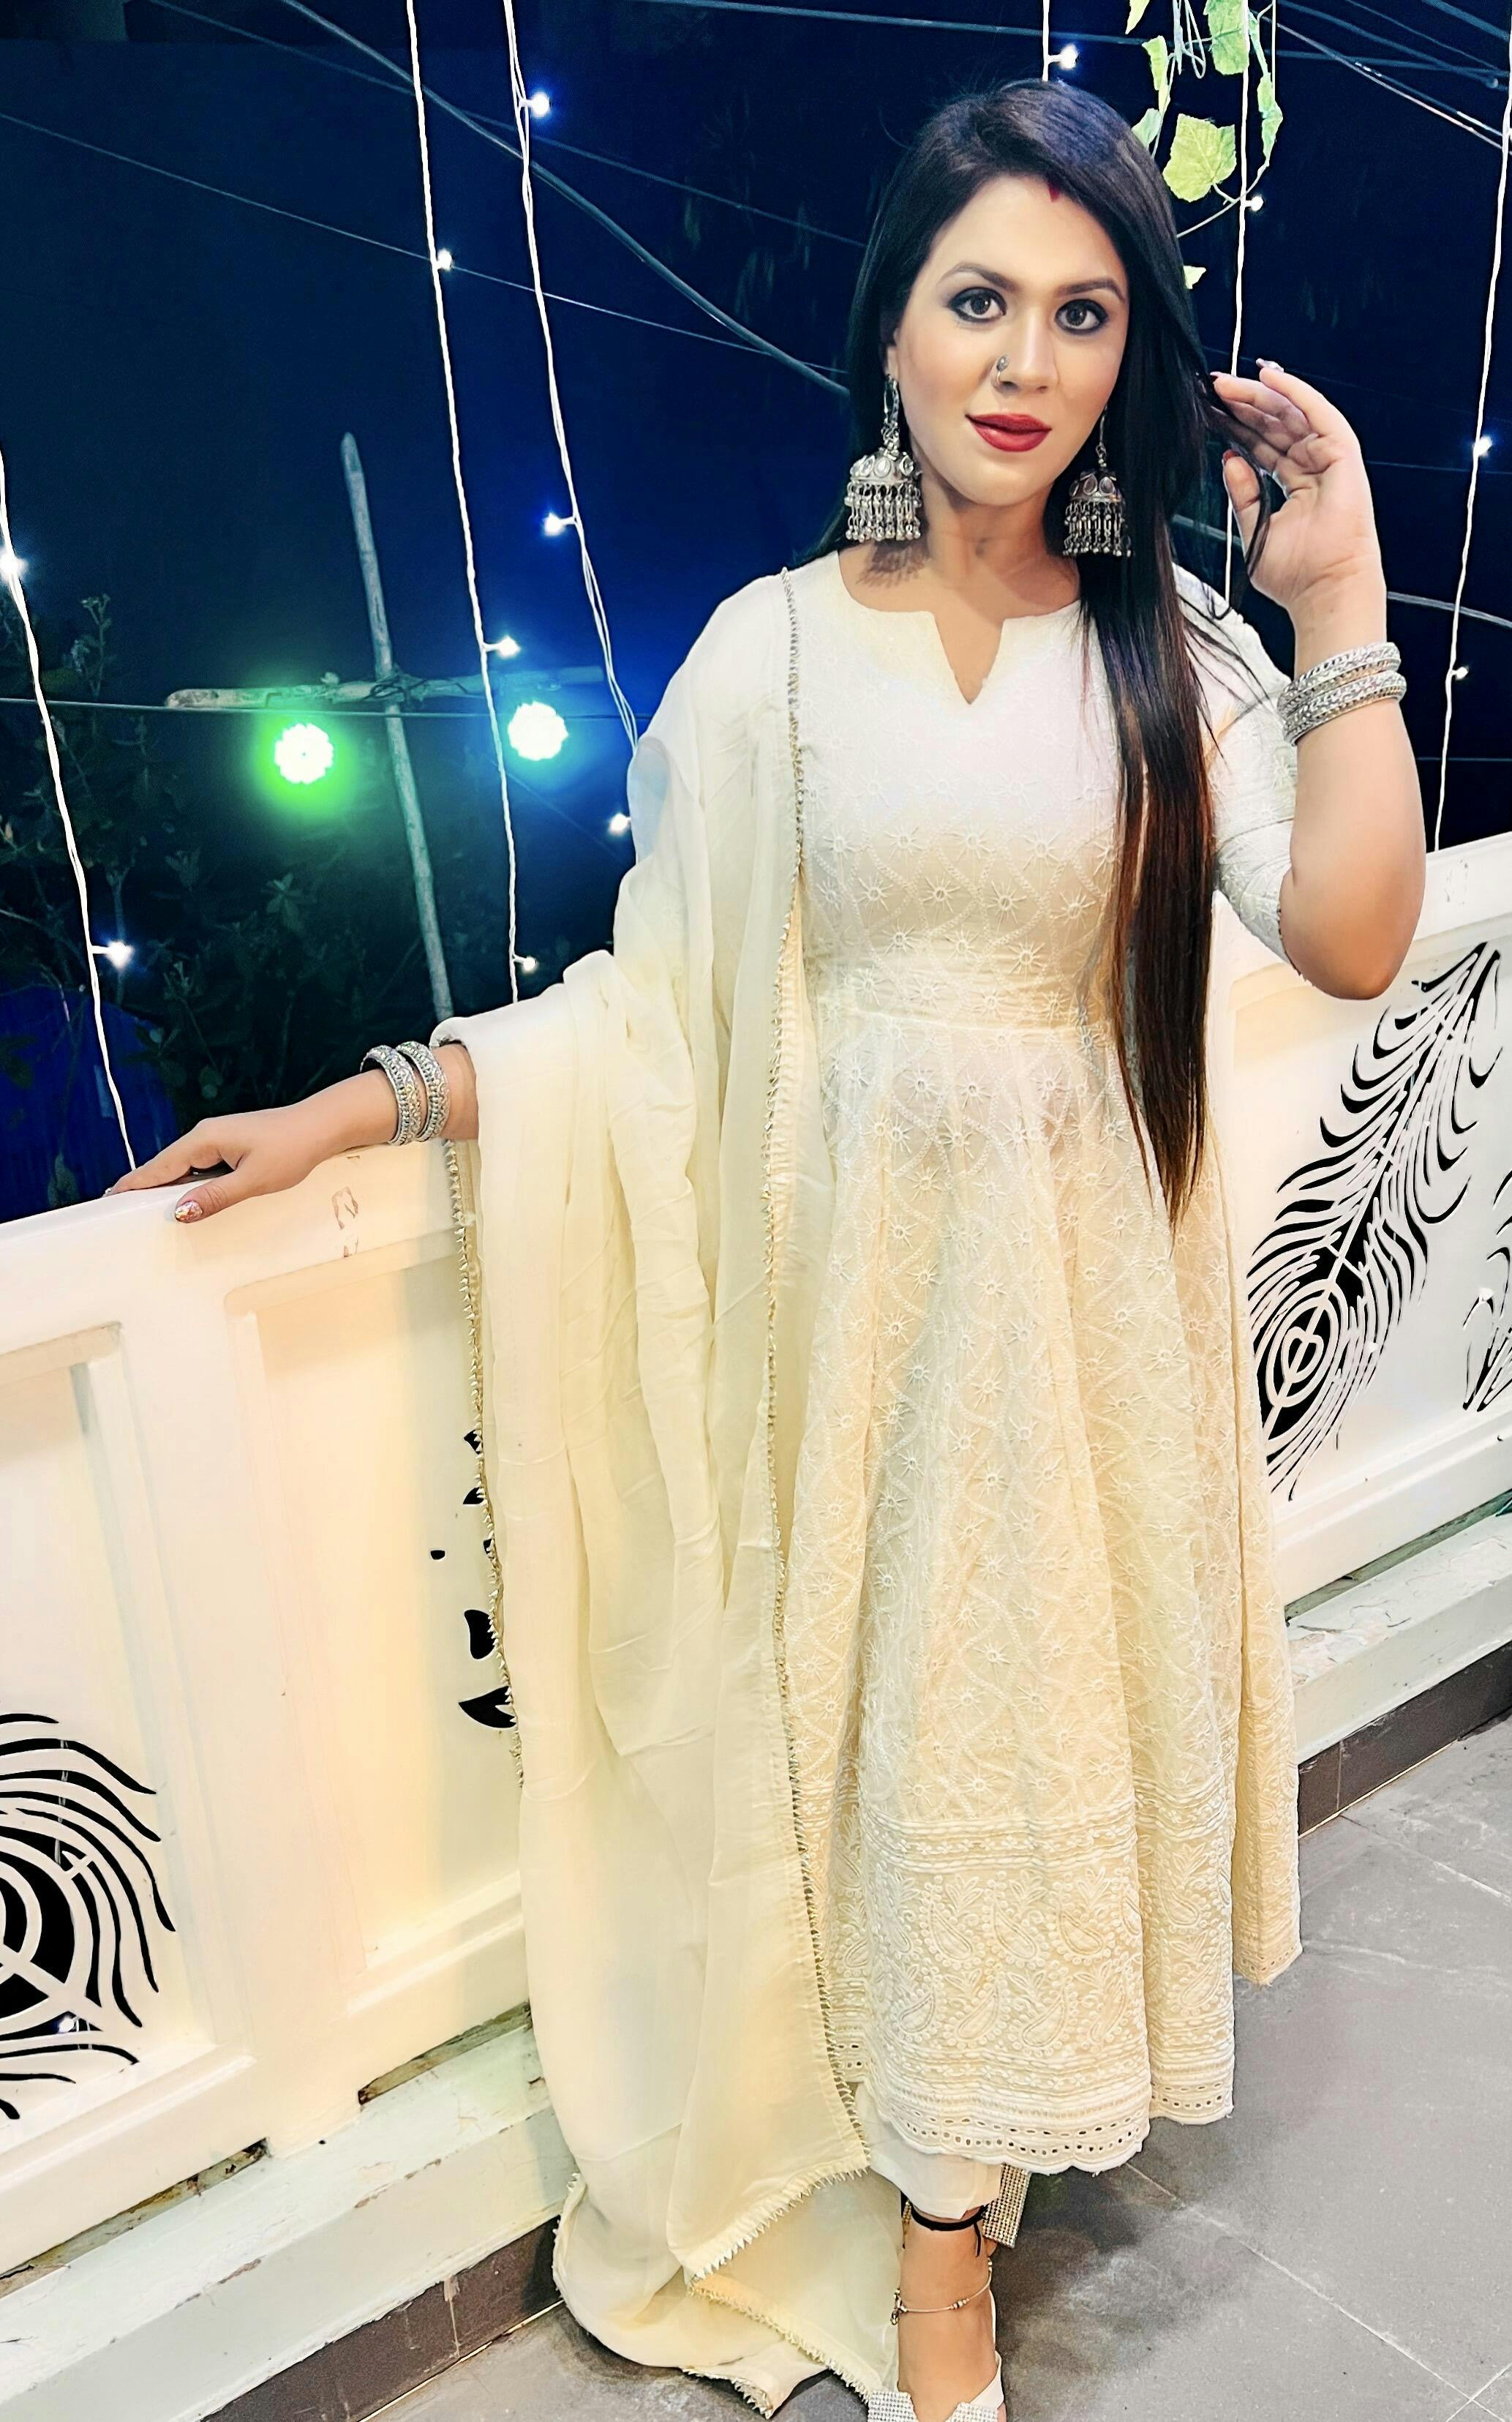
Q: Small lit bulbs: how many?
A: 12